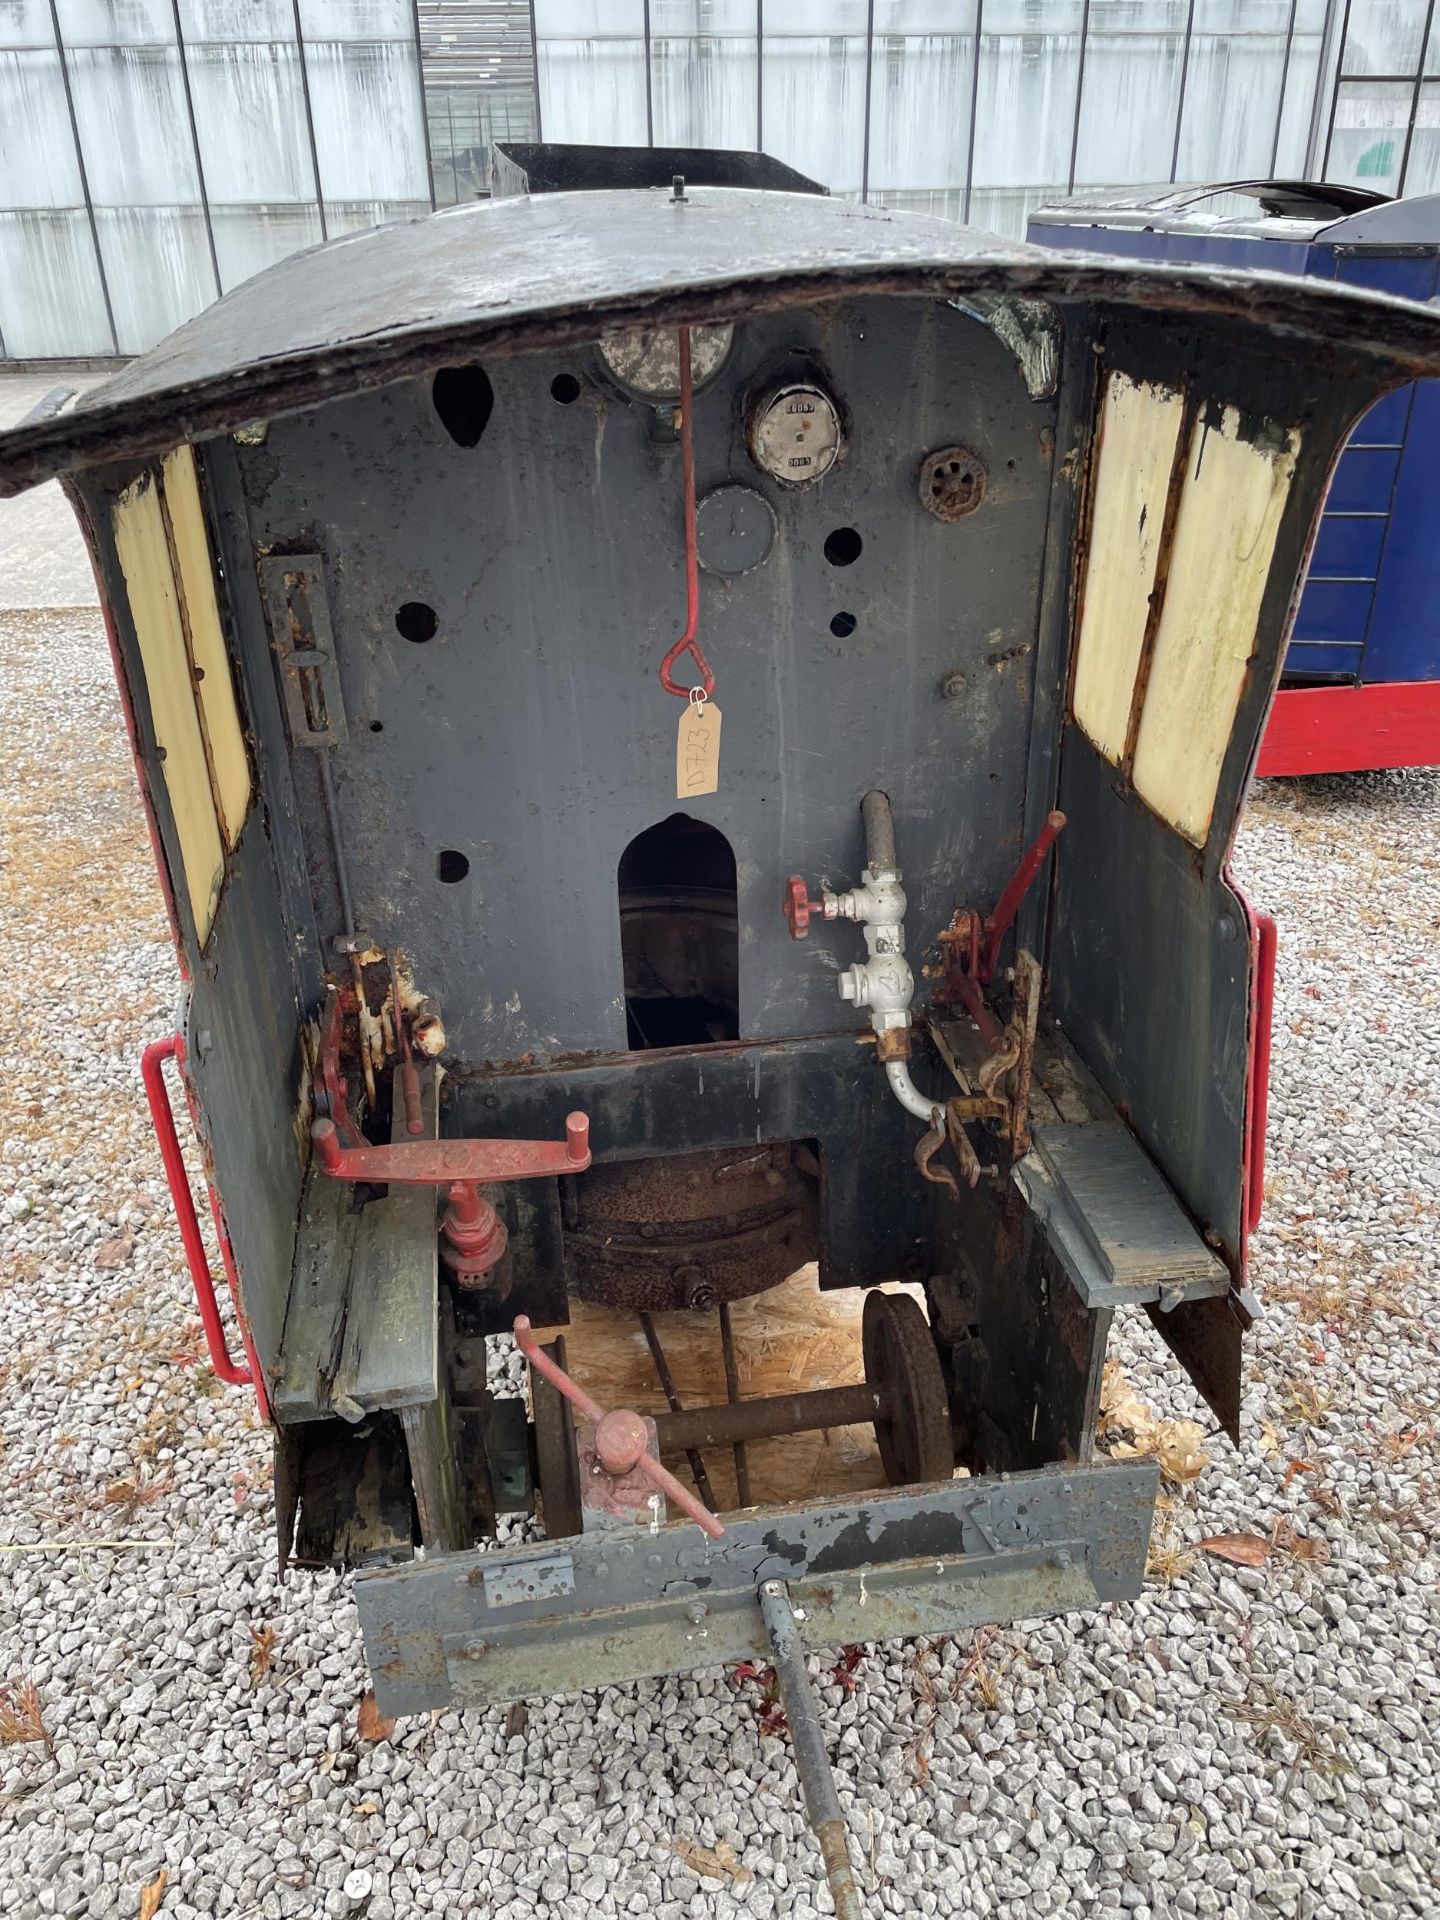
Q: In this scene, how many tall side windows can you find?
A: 4